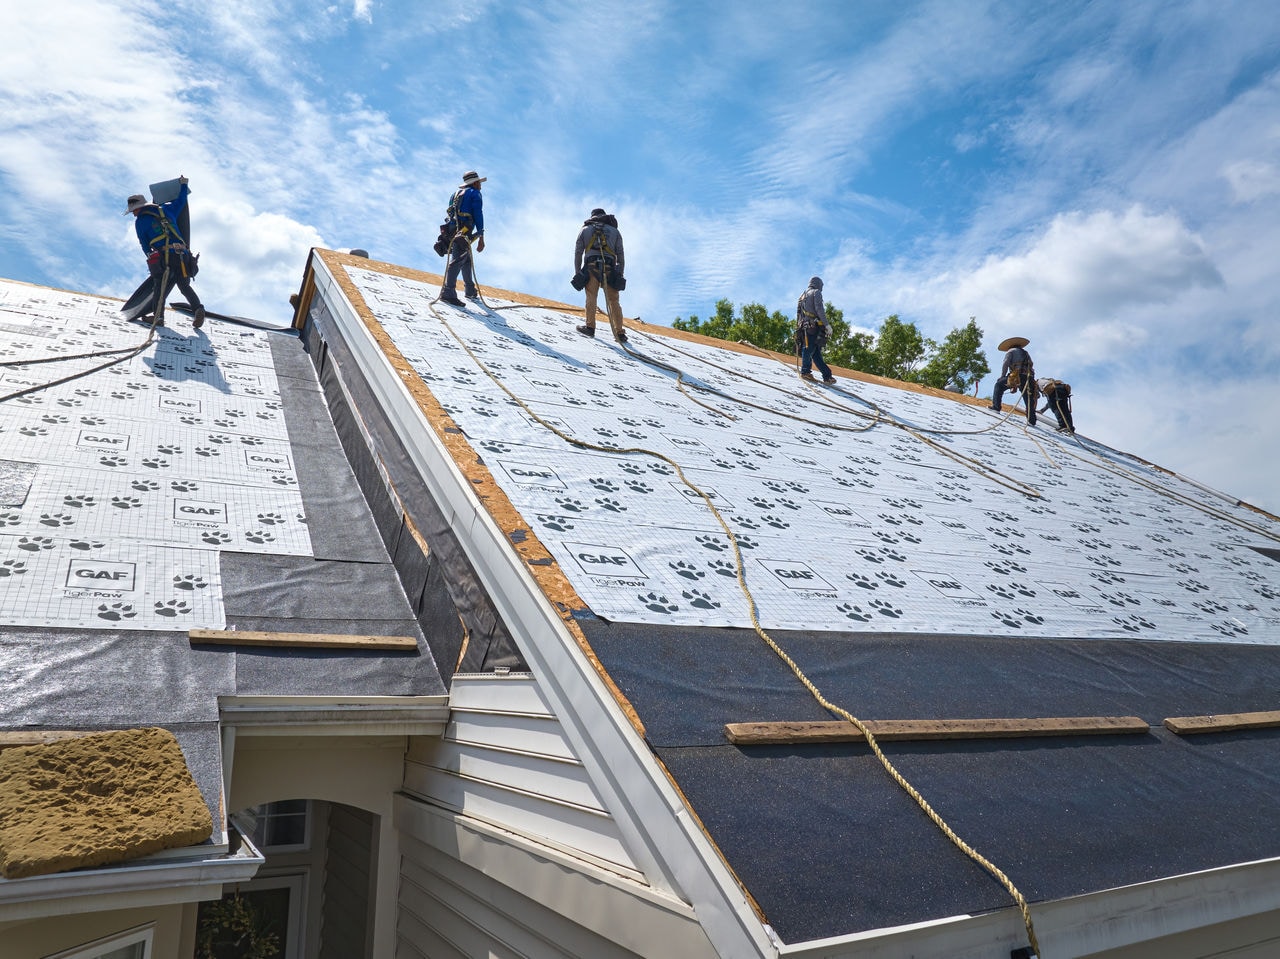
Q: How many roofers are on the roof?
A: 6